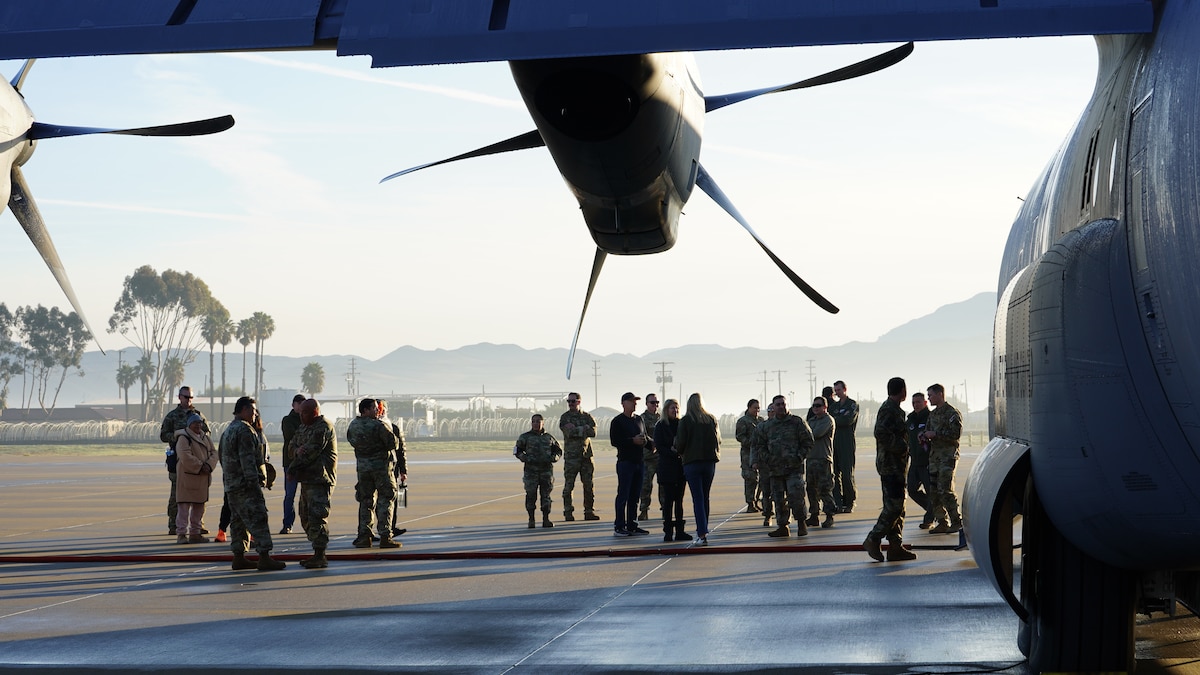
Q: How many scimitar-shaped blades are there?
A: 7